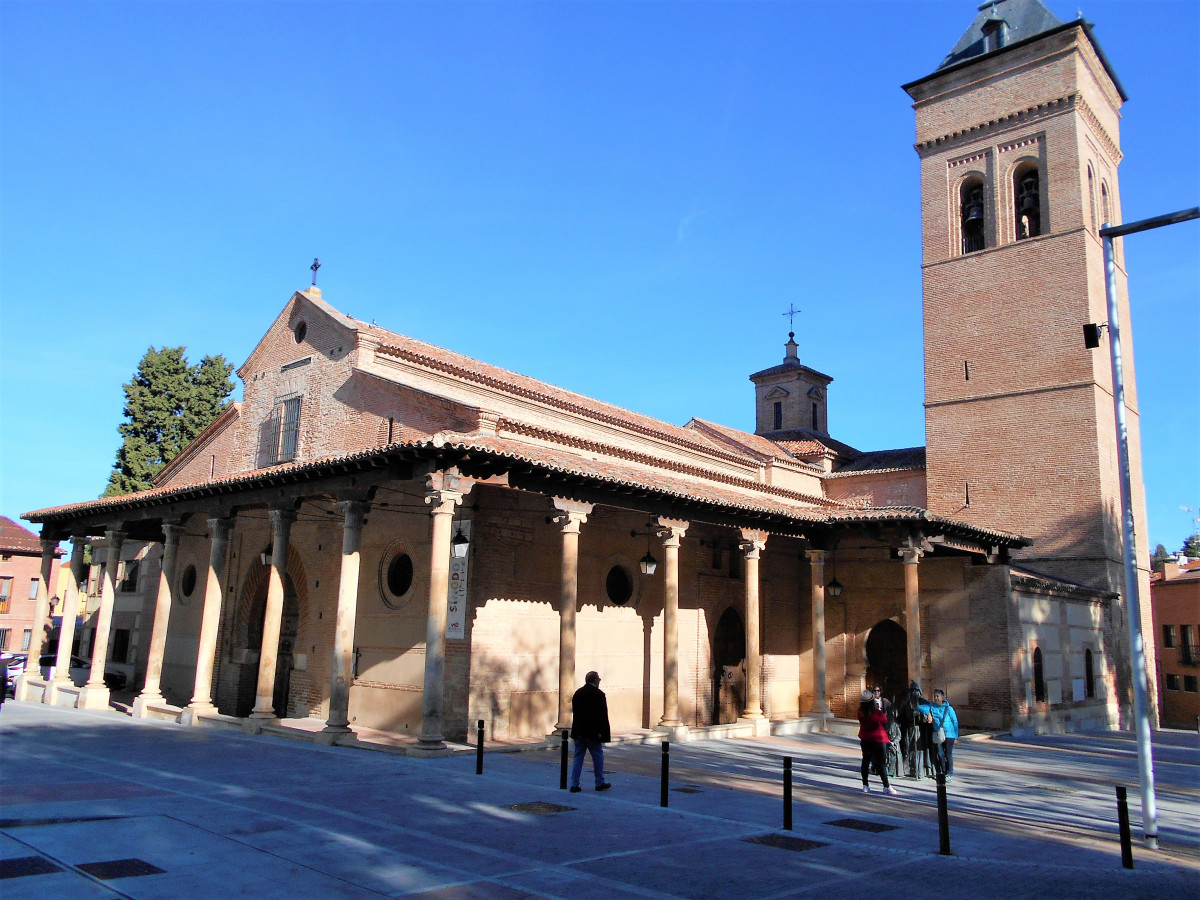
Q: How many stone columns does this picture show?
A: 13